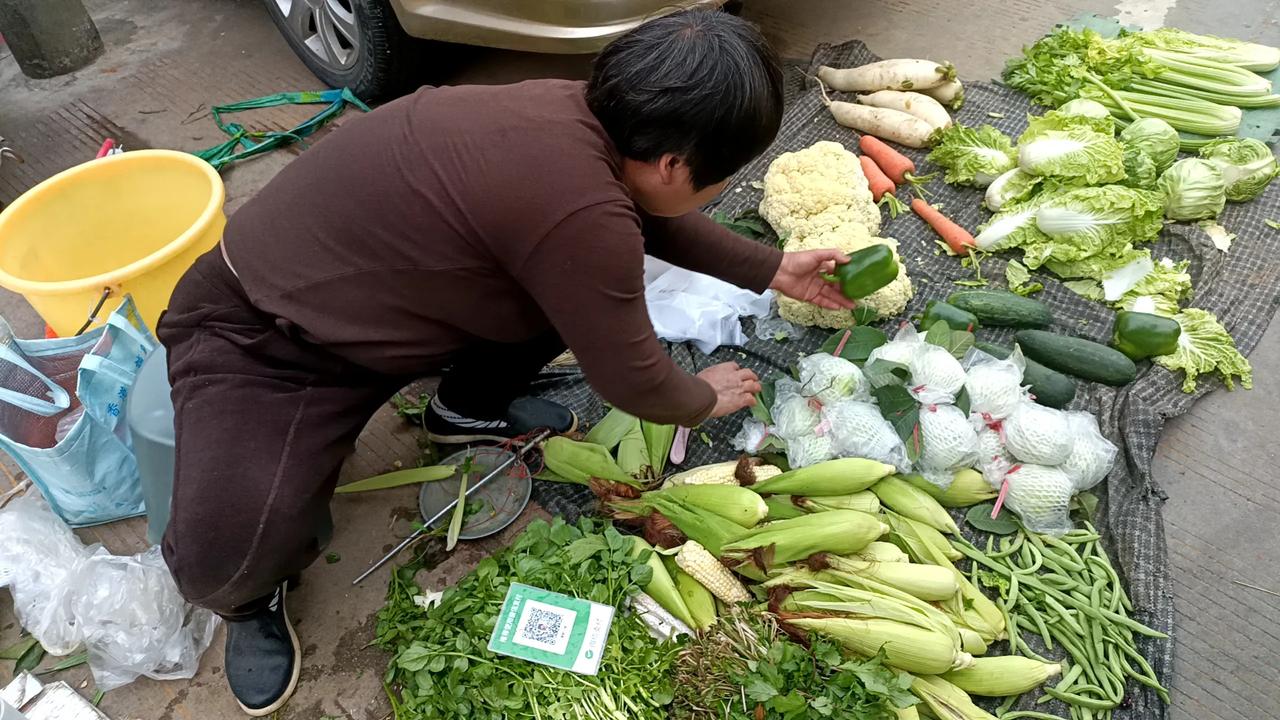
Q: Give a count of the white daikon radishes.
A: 4